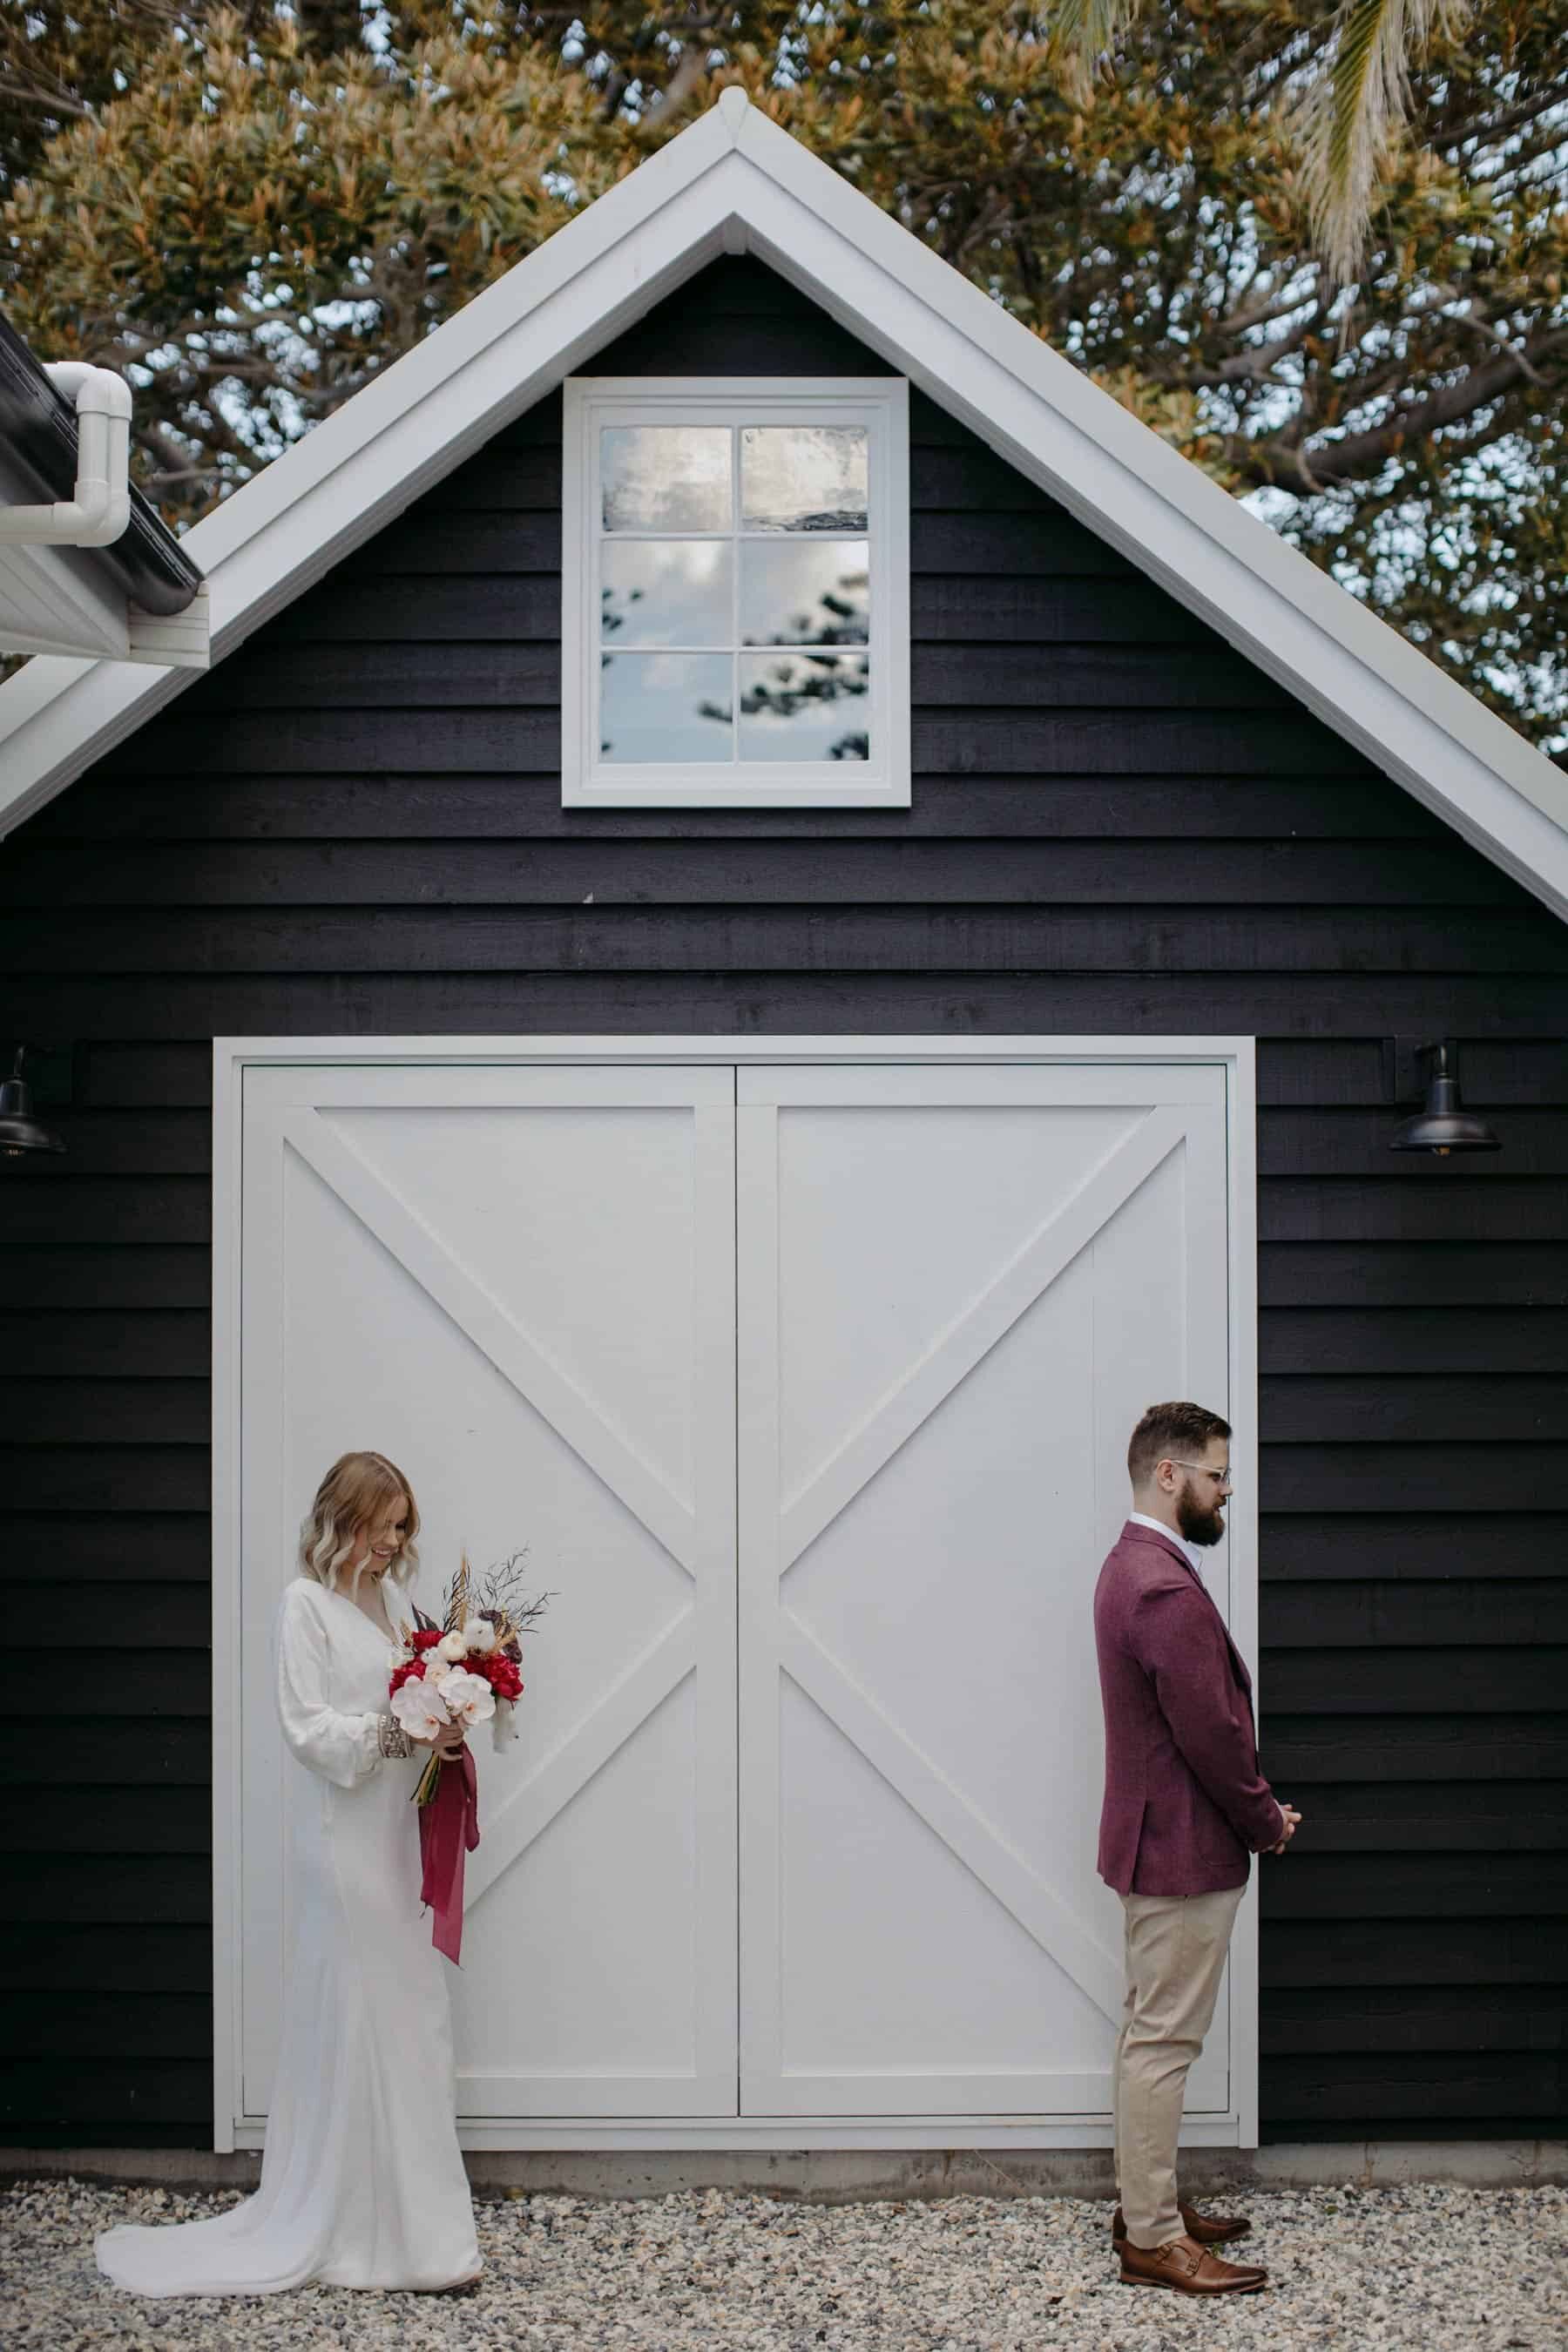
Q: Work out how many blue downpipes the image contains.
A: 0